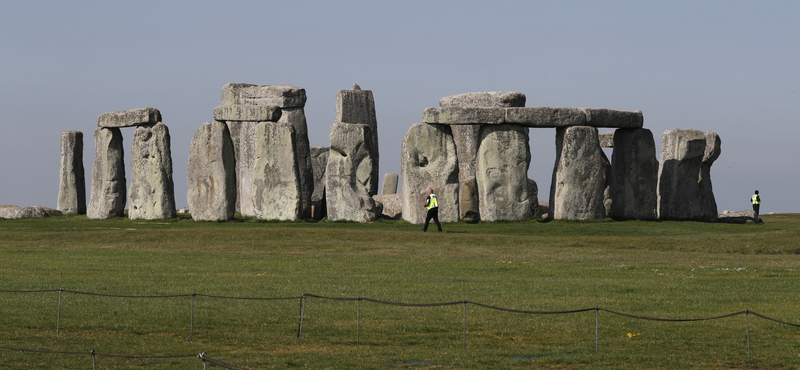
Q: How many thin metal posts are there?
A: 9